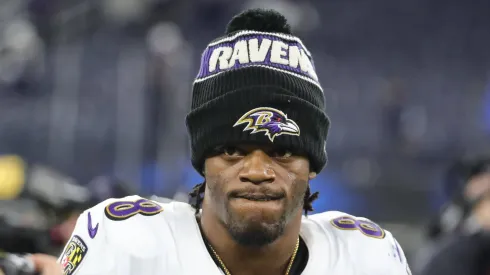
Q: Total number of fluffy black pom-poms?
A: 1